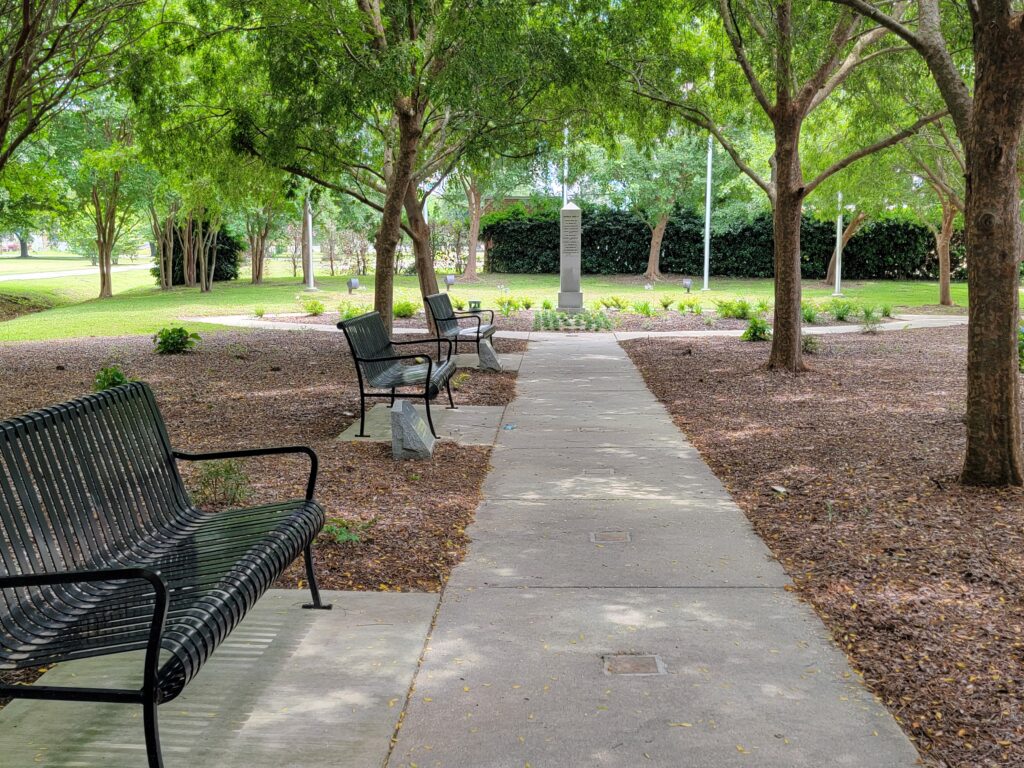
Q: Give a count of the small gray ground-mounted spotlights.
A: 3